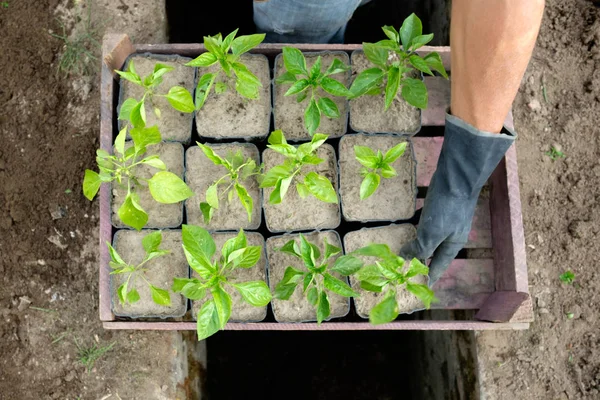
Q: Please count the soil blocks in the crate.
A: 12